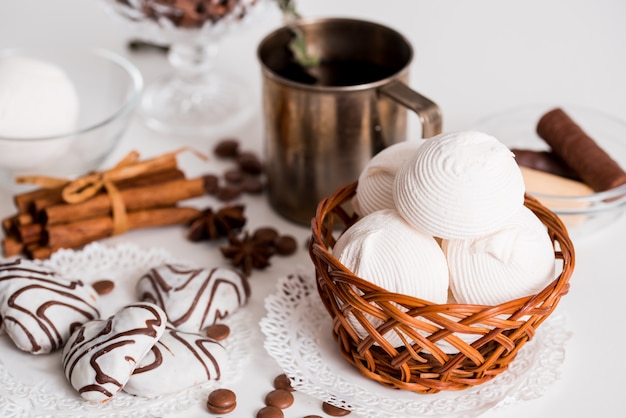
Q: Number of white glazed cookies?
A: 4